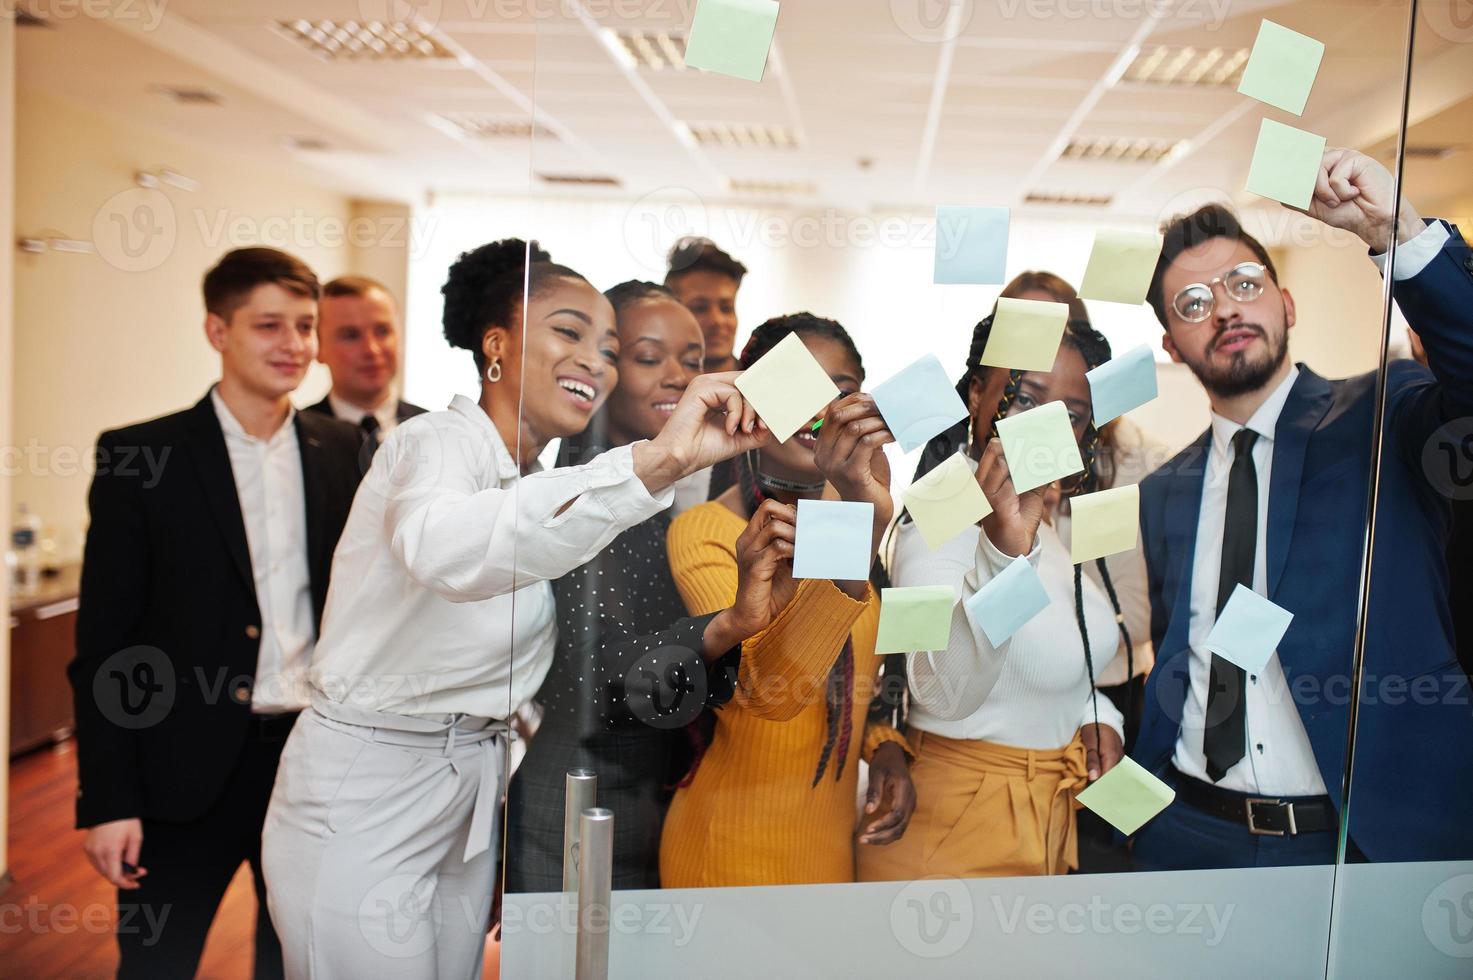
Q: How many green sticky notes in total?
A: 6